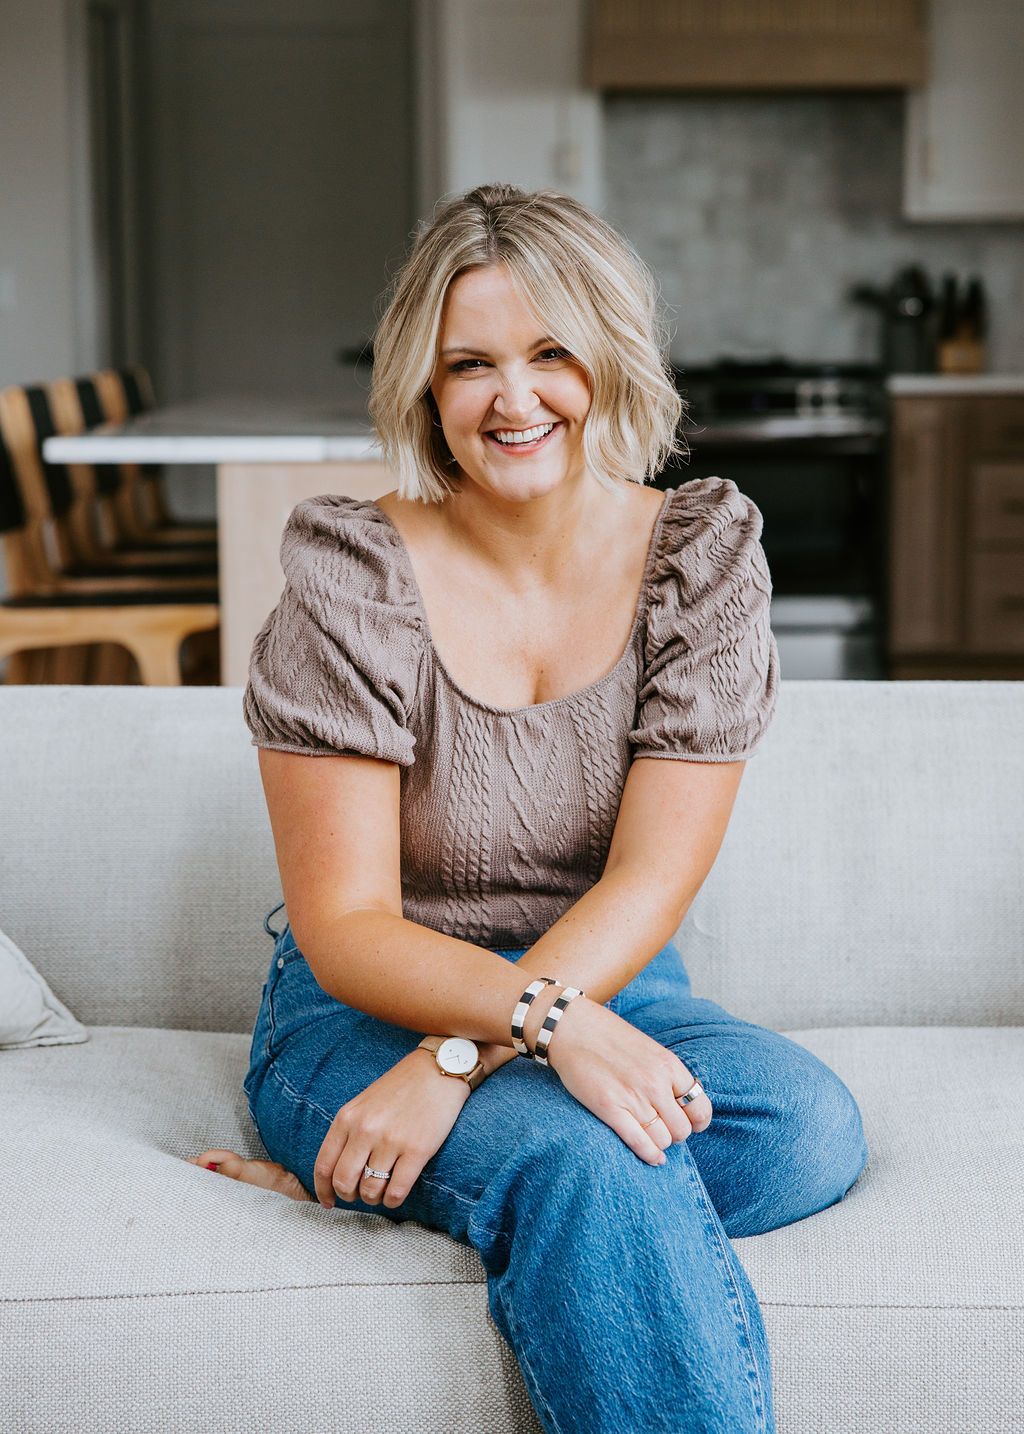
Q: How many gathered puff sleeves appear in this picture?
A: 2